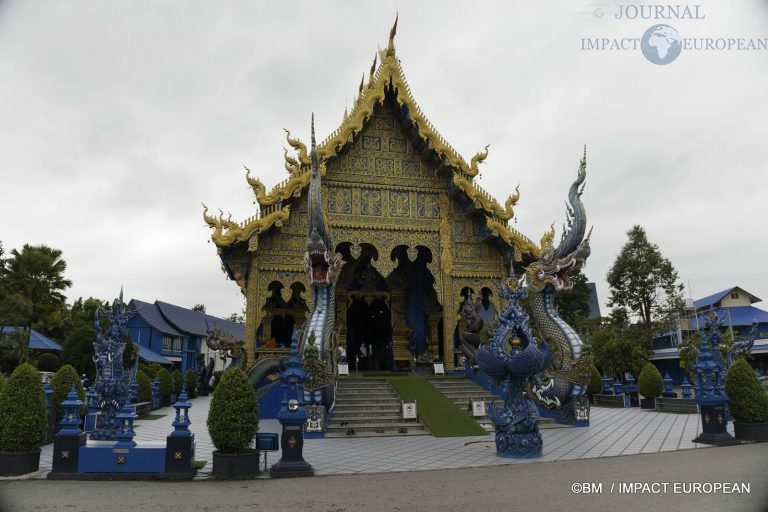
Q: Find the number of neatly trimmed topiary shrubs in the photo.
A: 11